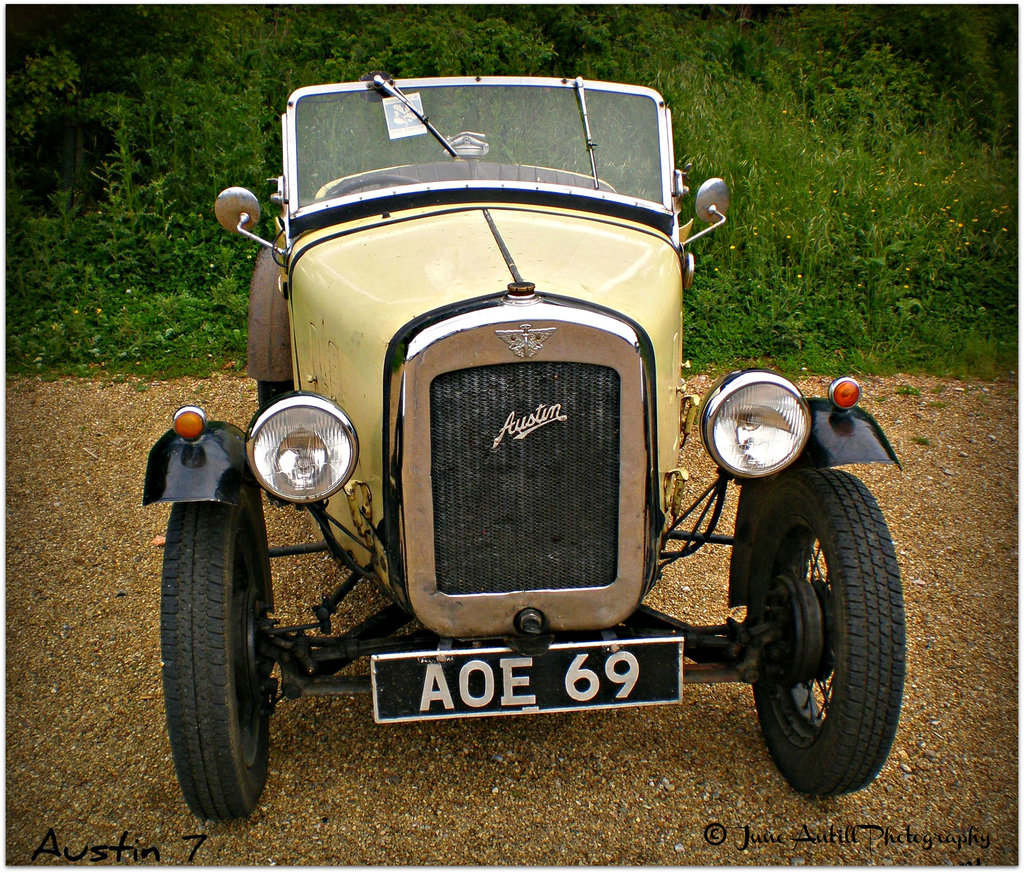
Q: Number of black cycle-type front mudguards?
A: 2